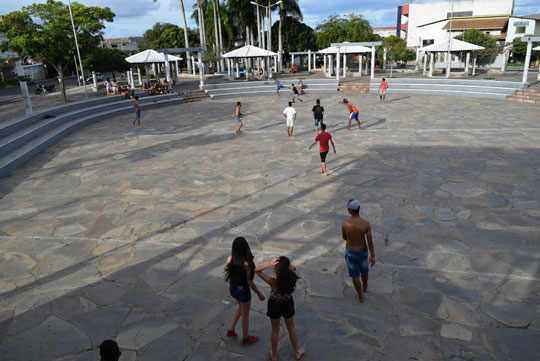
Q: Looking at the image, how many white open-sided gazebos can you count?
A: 4